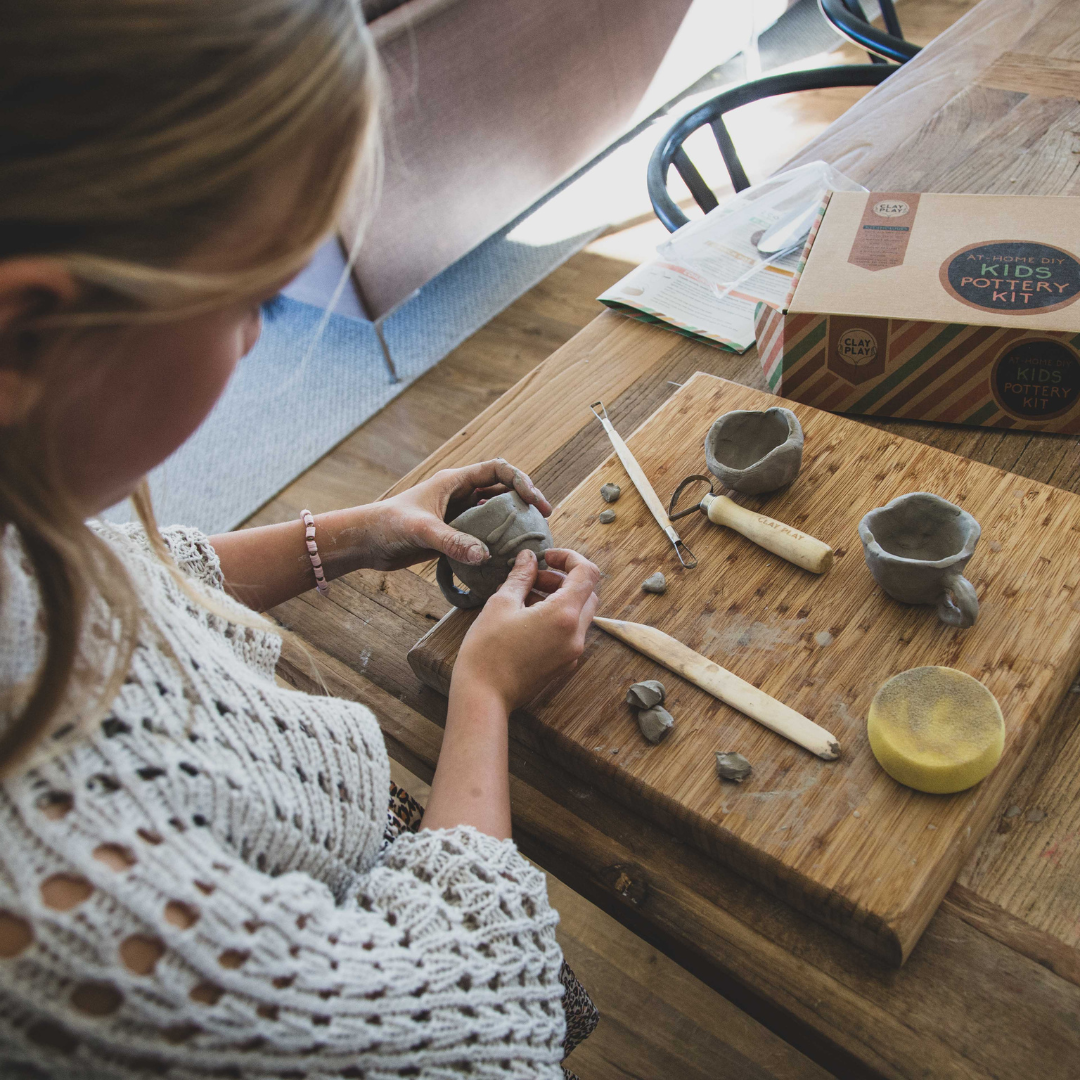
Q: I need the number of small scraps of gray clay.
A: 6